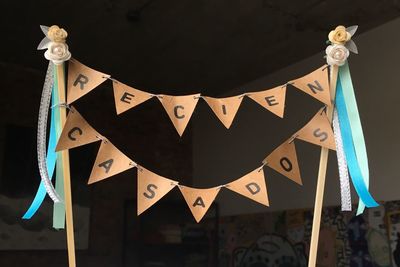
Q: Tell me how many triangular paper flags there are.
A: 13